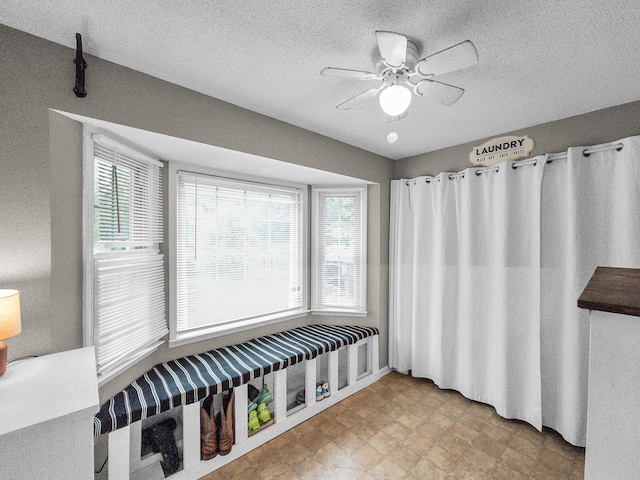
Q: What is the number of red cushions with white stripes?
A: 0